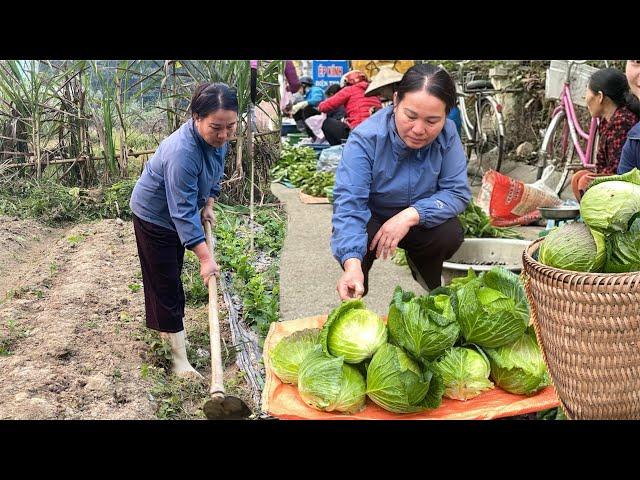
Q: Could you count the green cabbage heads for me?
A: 11